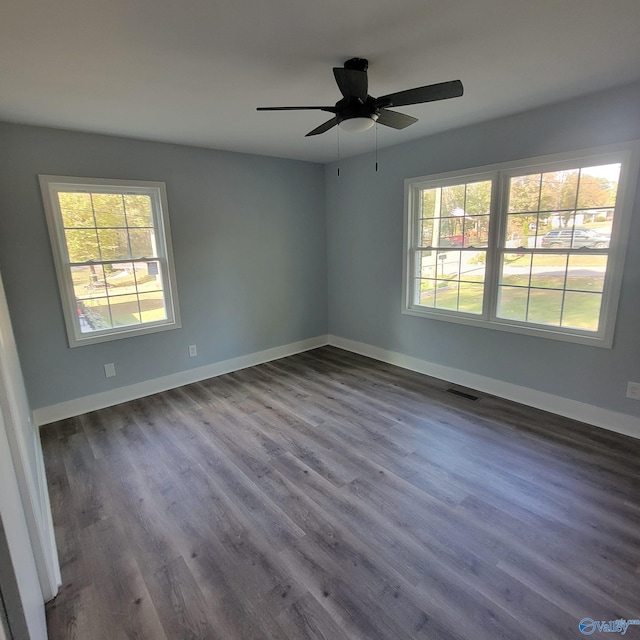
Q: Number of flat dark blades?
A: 5